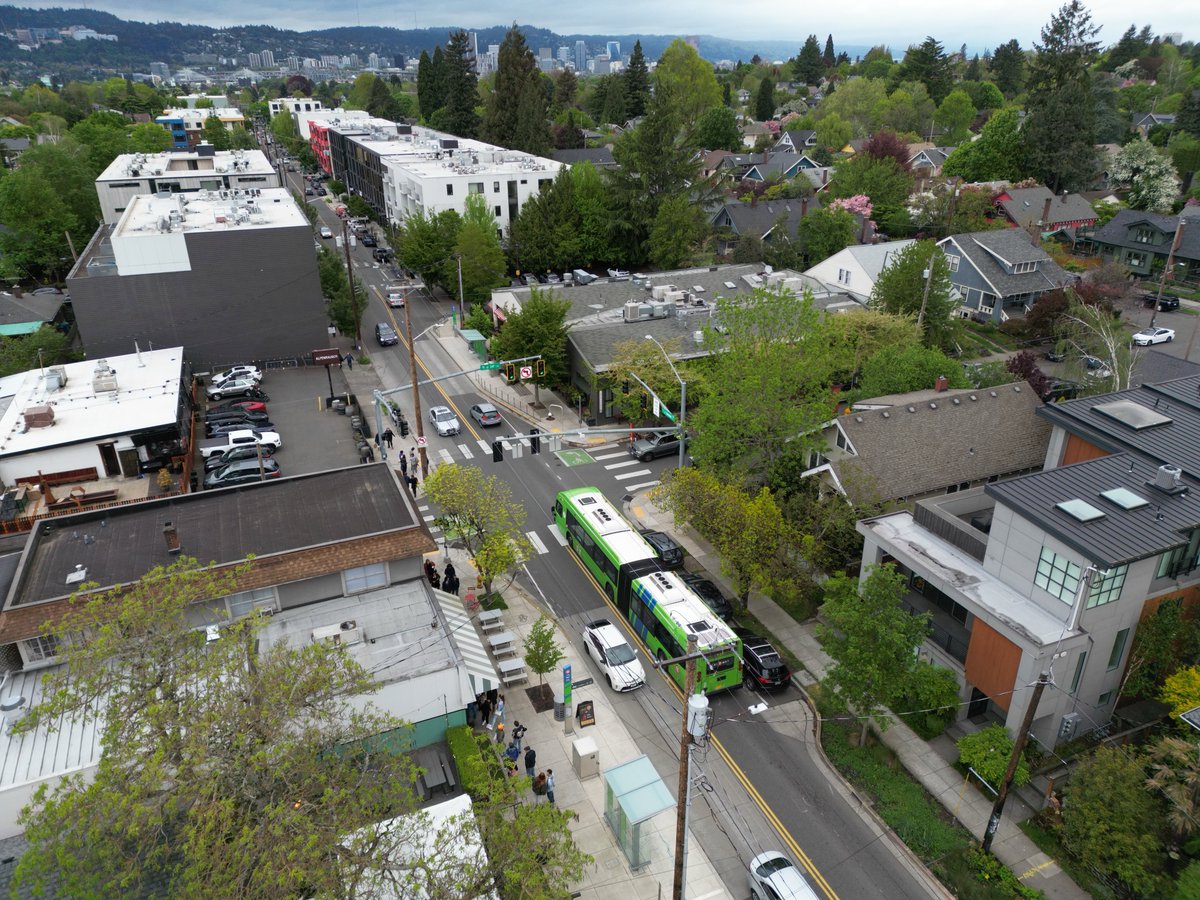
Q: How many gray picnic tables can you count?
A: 4